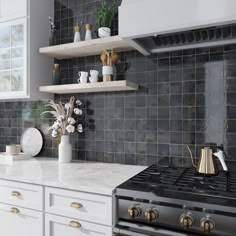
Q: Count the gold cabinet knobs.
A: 4